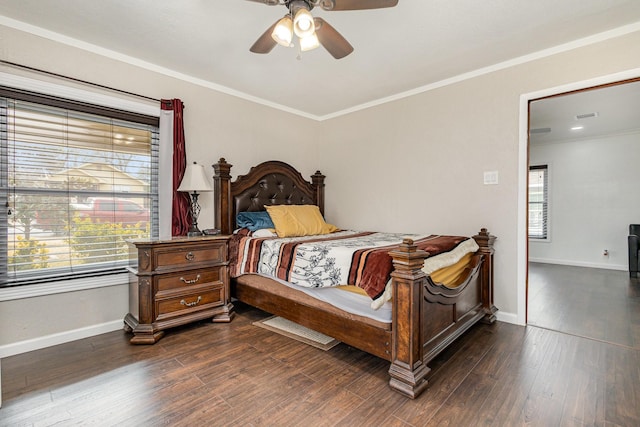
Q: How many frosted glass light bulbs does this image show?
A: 3